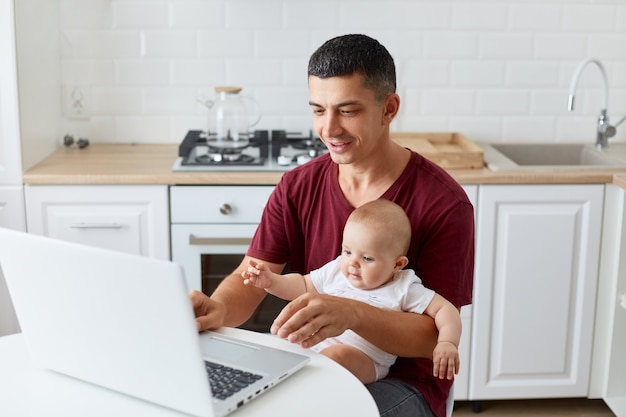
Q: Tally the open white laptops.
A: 1